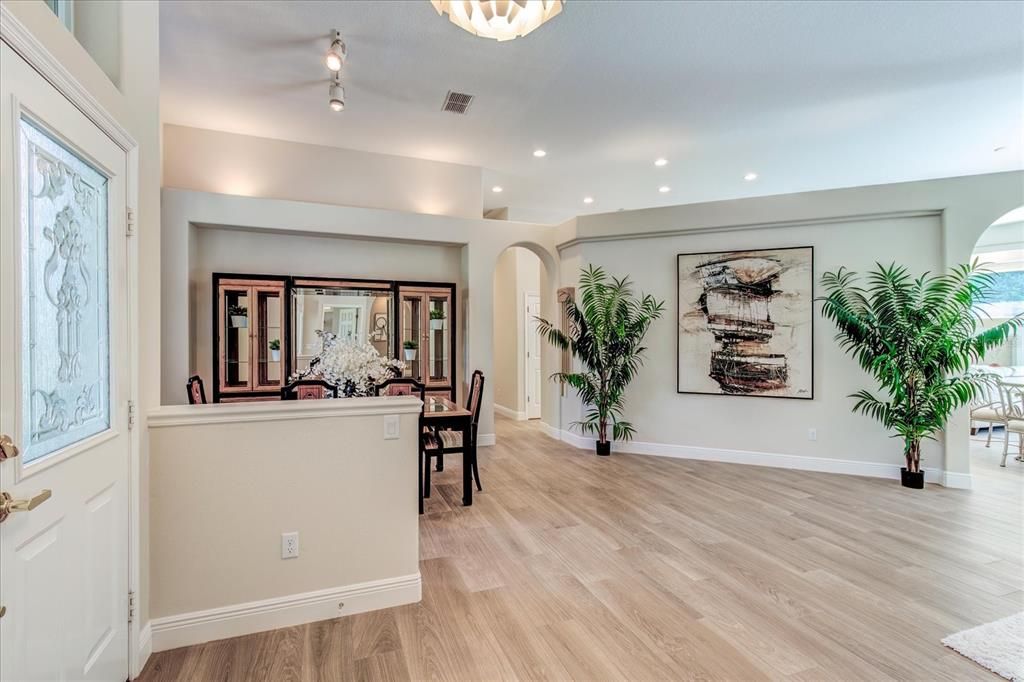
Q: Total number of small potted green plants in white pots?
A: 4